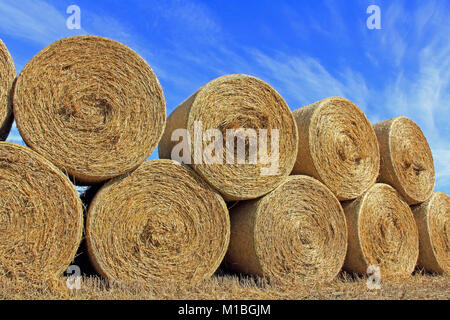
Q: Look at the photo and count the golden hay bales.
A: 10